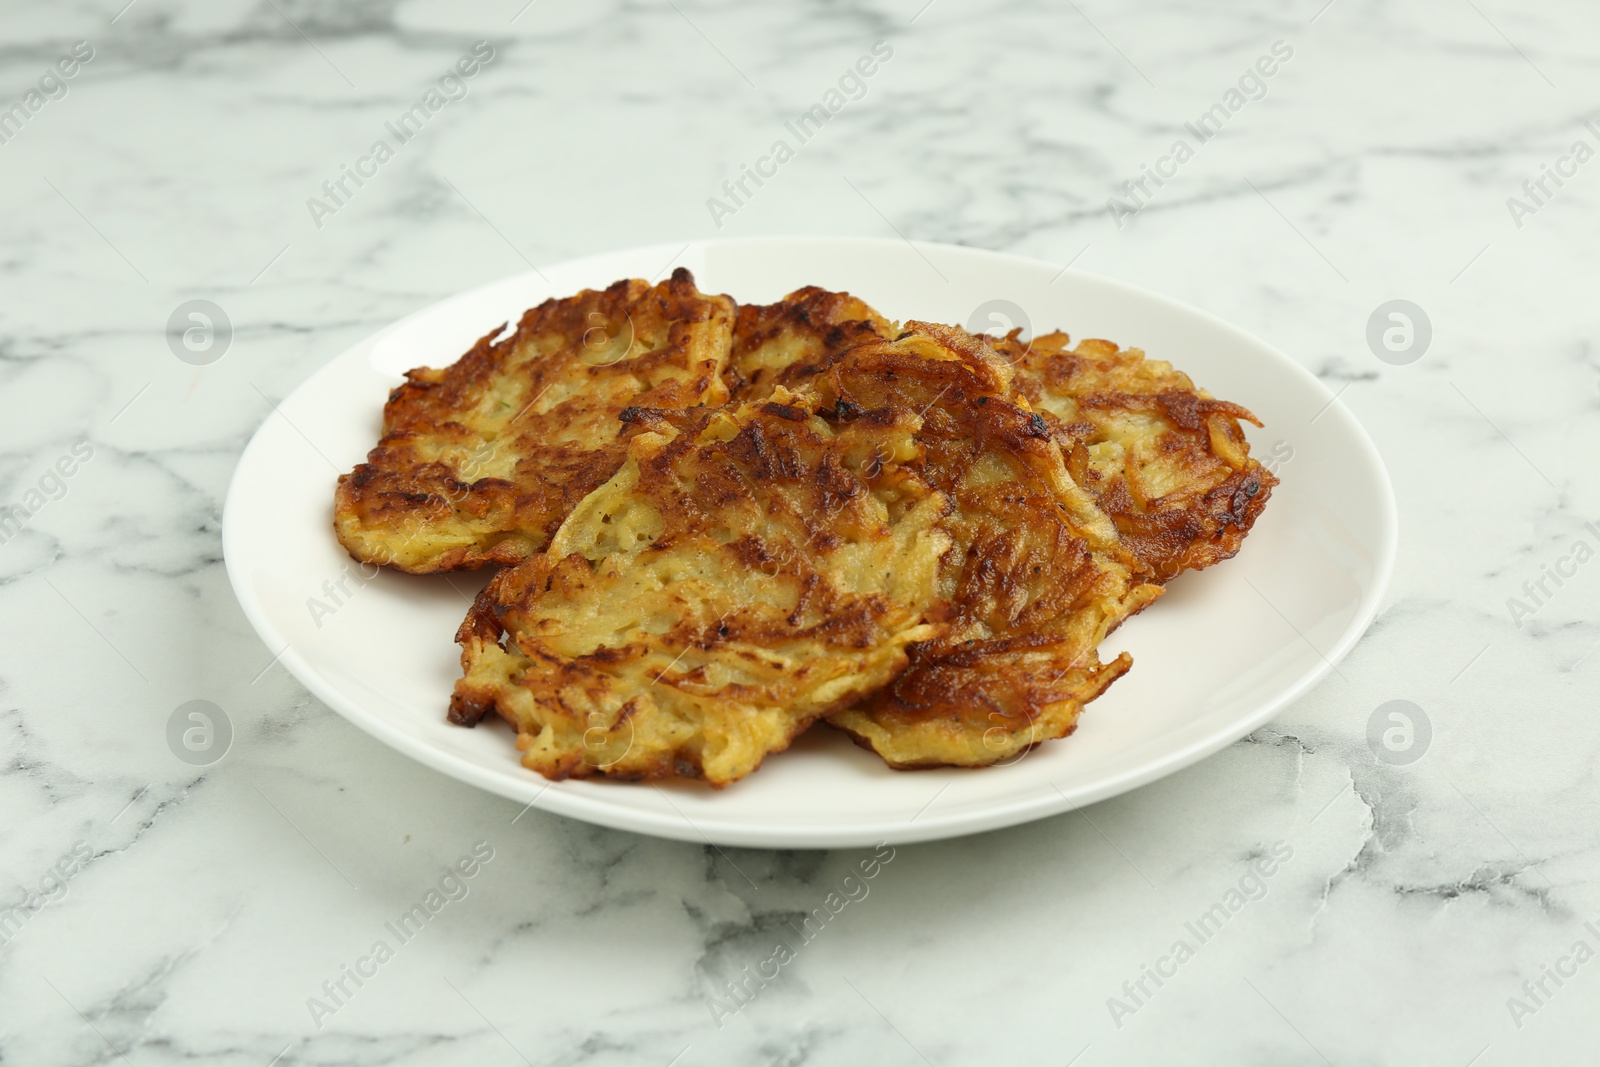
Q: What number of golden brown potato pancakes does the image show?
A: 5